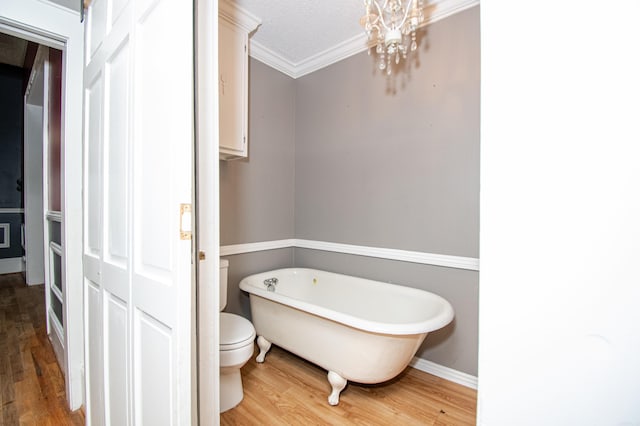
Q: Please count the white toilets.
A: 1